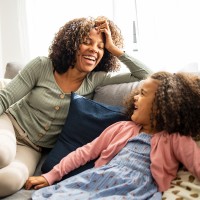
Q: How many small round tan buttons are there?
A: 4